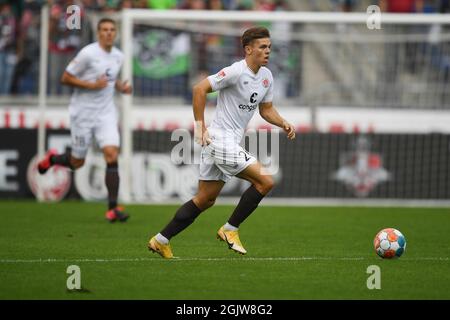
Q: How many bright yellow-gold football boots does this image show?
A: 2